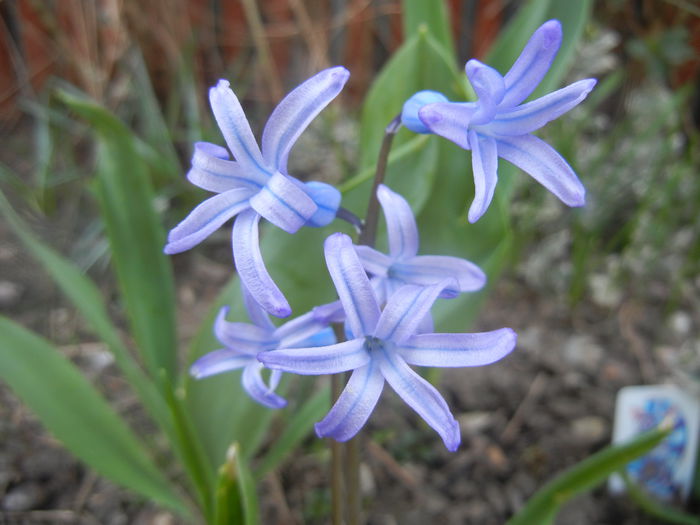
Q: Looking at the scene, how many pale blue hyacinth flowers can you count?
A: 5